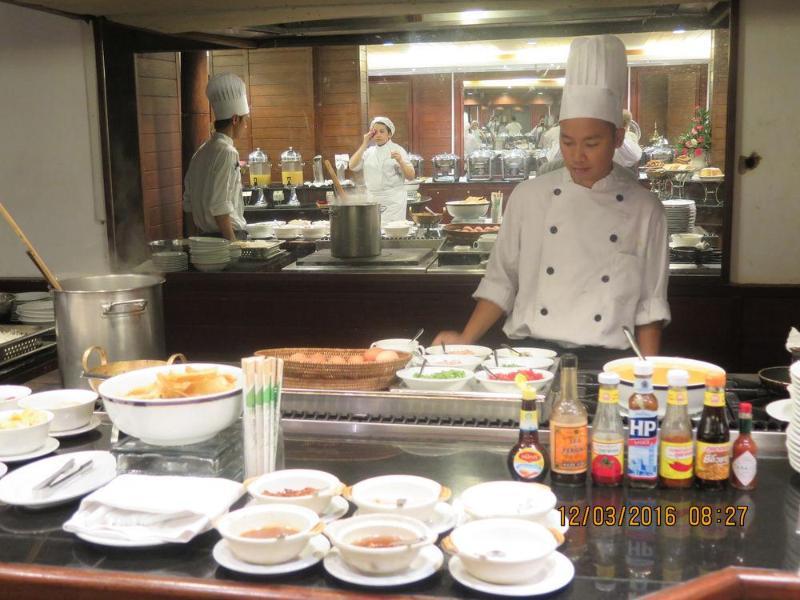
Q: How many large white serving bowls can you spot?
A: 2